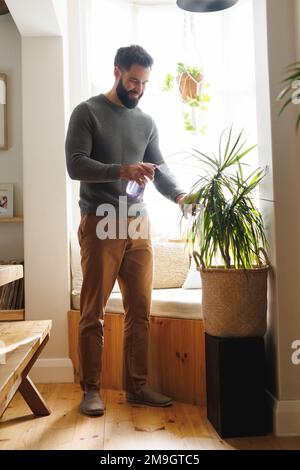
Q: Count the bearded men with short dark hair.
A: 1